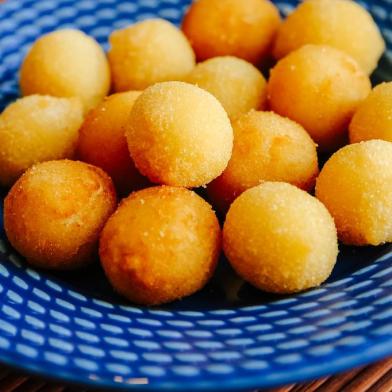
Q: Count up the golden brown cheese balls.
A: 15